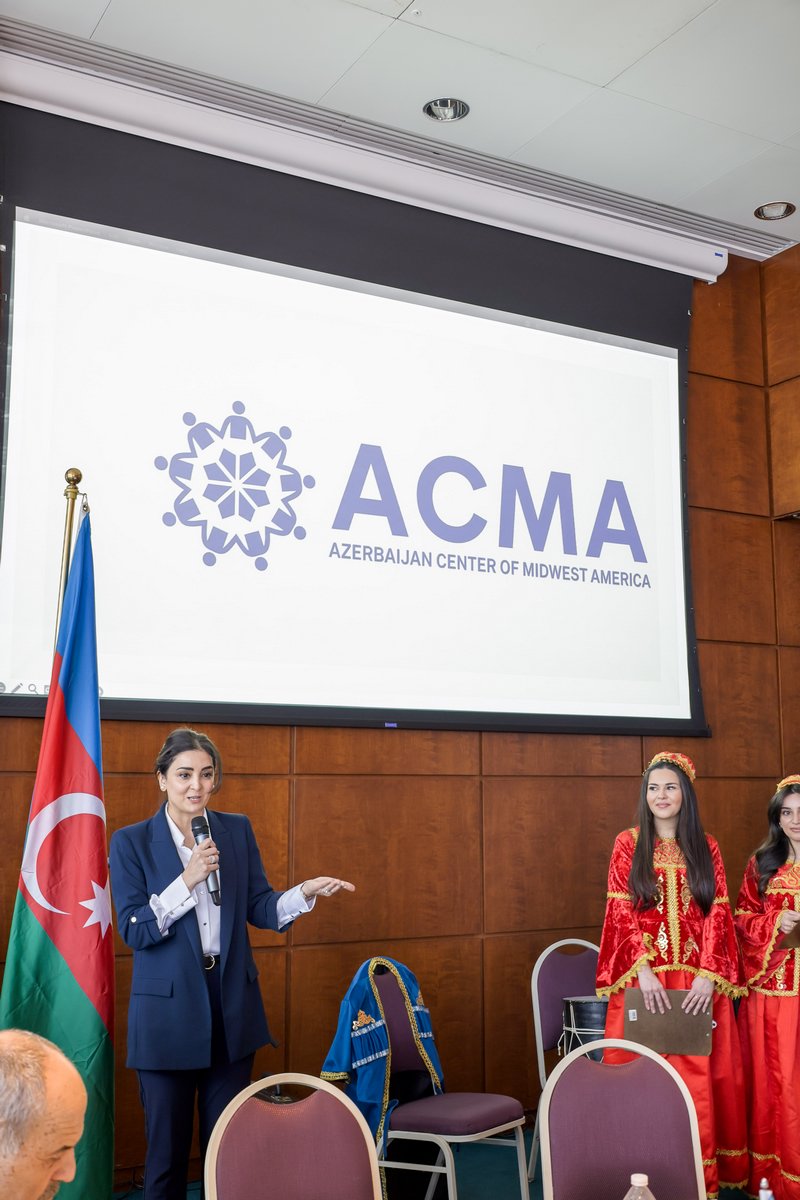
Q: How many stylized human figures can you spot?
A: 9